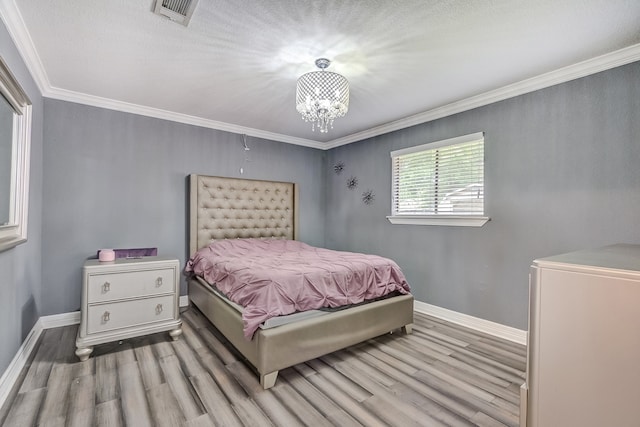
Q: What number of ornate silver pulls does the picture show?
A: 4